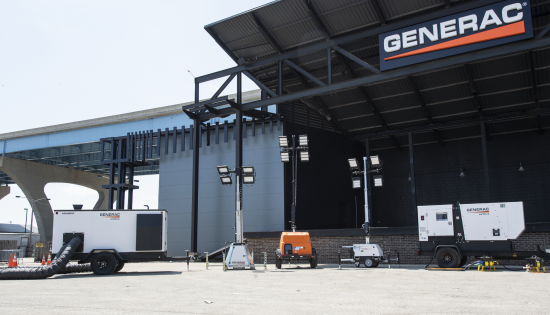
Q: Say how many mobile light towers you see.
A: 3